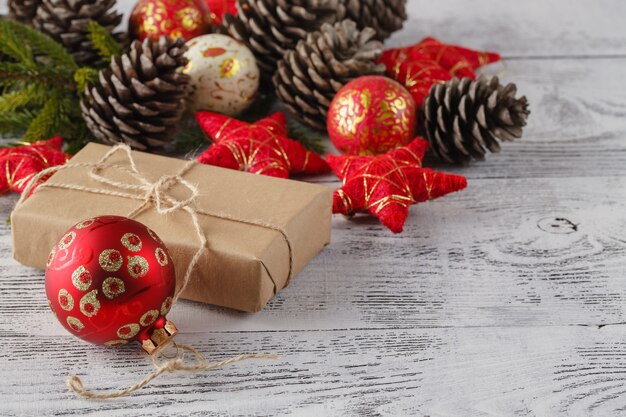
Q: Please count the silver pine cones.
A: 0